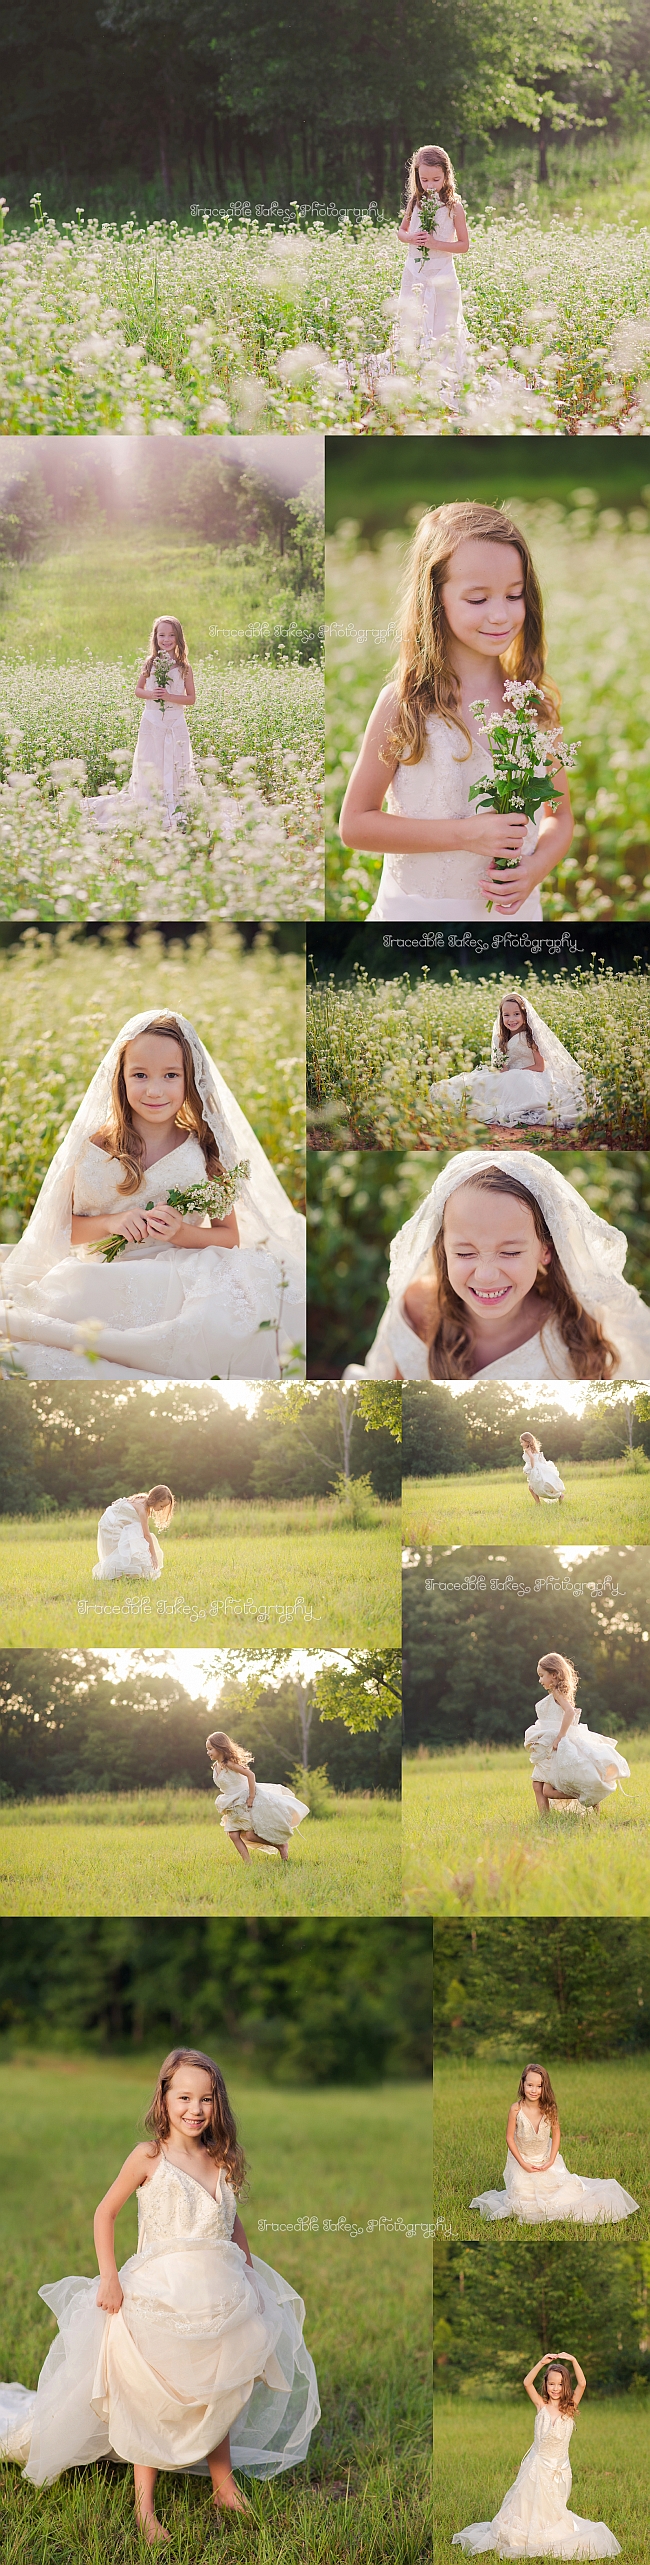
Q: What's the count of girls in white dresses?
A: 13